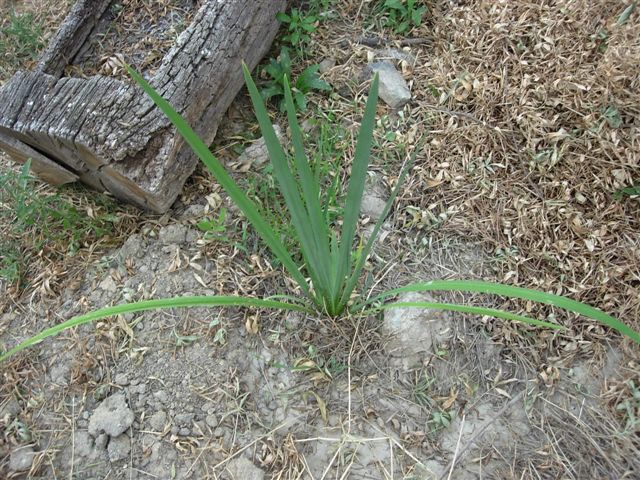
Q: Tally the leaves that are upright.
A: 5